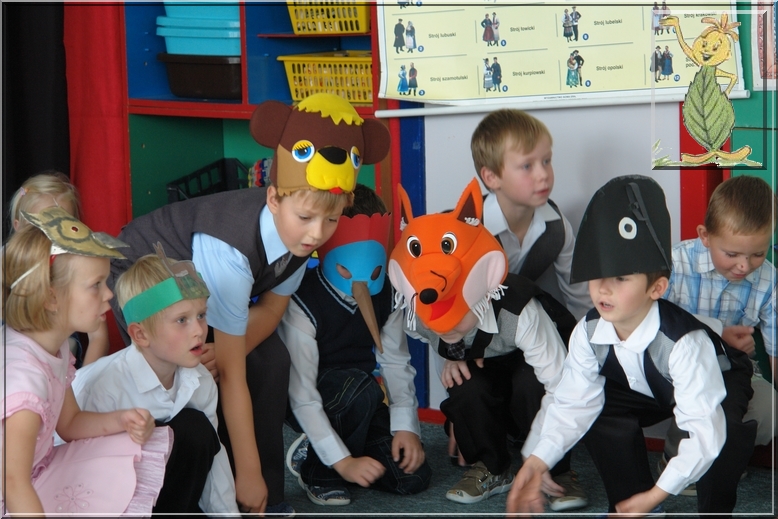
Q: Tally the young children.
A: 9